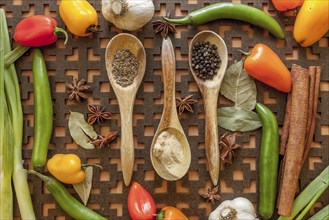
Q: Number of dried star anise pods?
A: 7